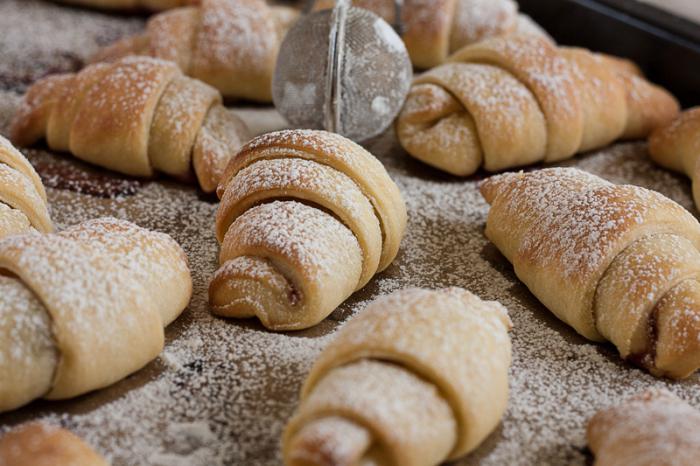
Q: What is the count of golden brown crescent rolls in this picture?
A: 13